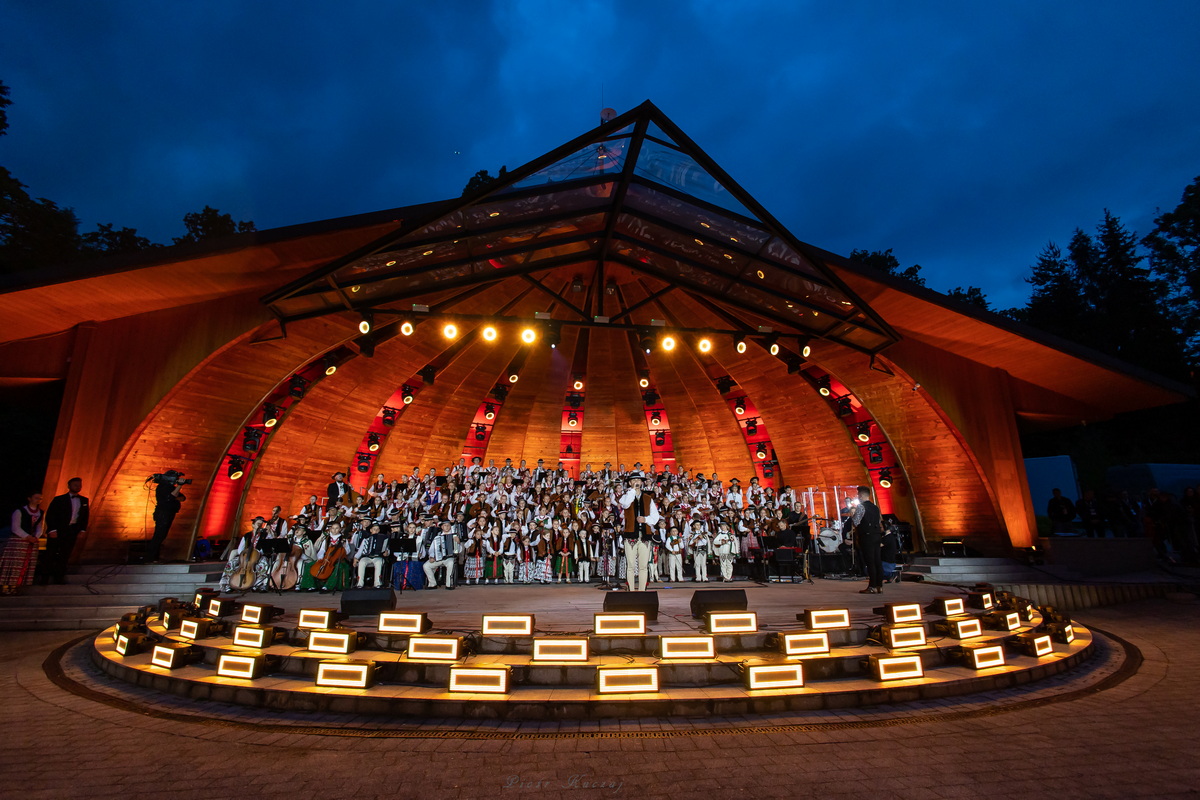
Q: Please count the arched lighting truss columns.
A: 7